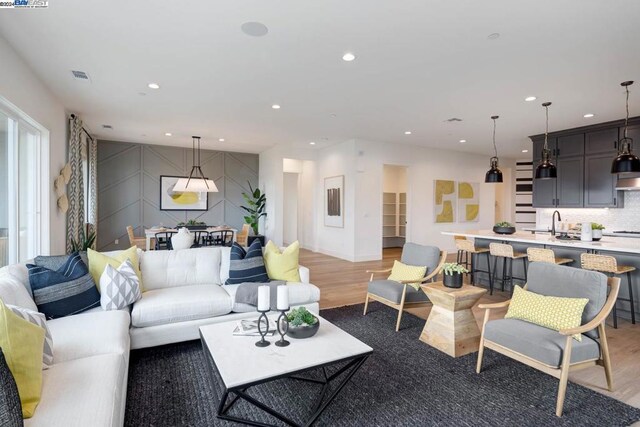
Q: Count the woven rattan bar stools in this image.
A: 4